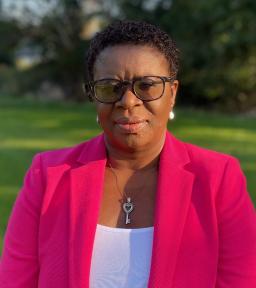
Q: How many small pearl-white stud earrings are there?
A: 2